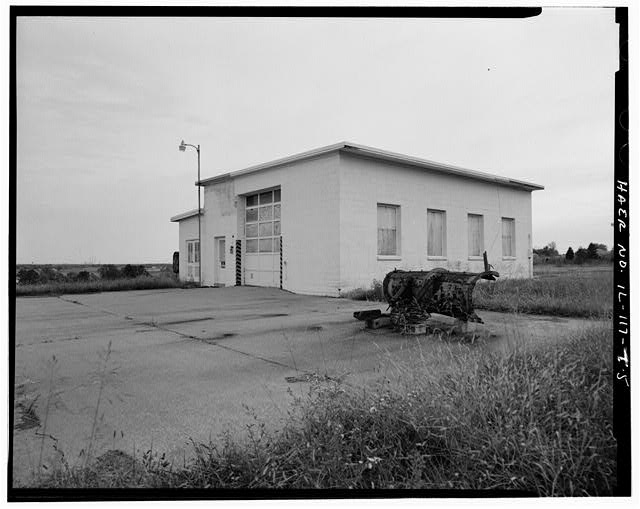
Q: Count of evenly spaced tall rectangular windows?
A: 4